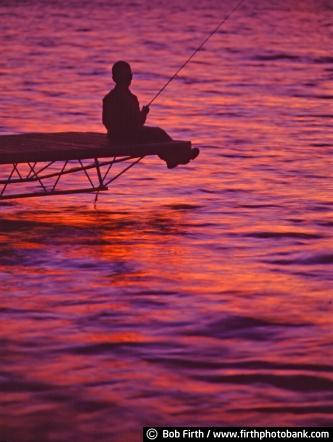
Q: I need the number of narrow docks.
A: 1